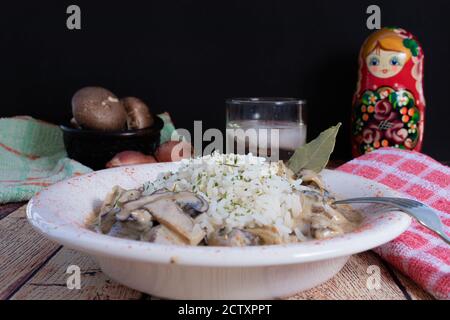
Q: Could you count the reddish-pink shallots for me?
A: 2